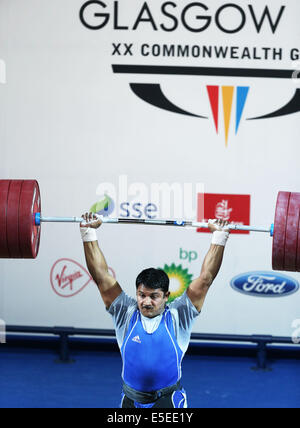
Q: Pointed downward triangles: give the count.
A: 3